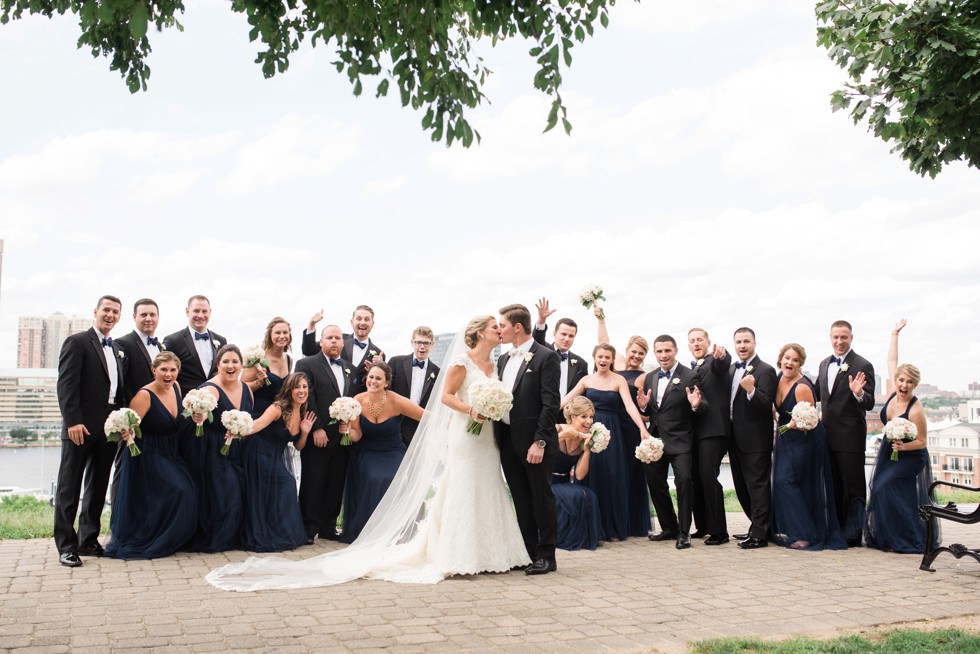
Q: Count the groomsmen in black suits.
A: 11